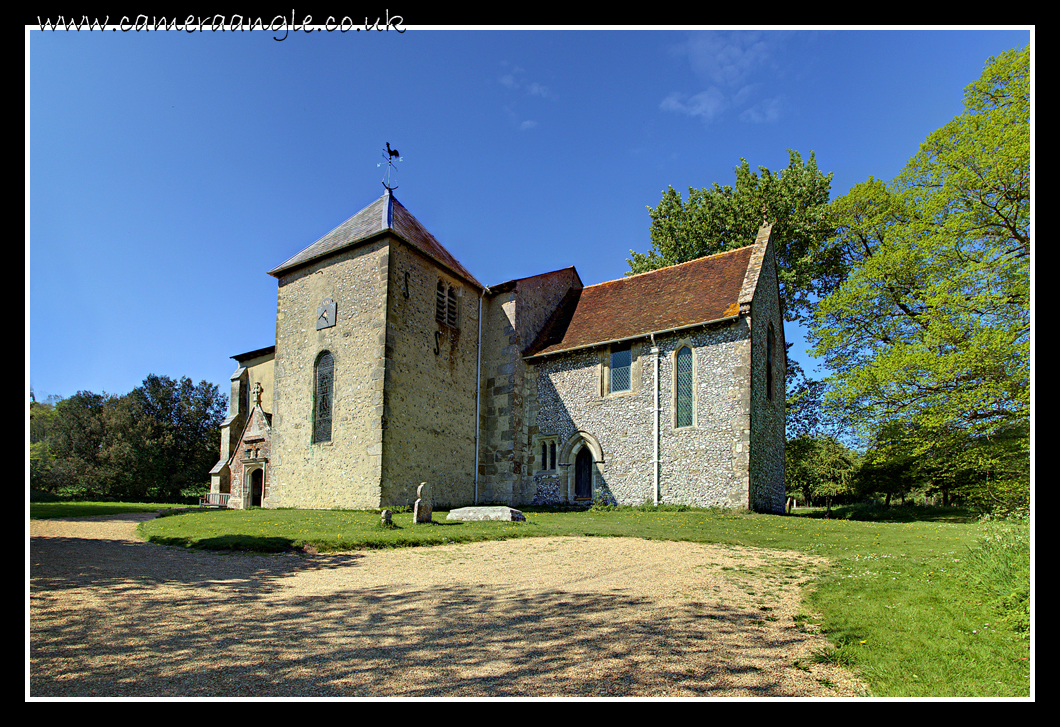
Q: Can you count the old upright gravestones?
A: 2